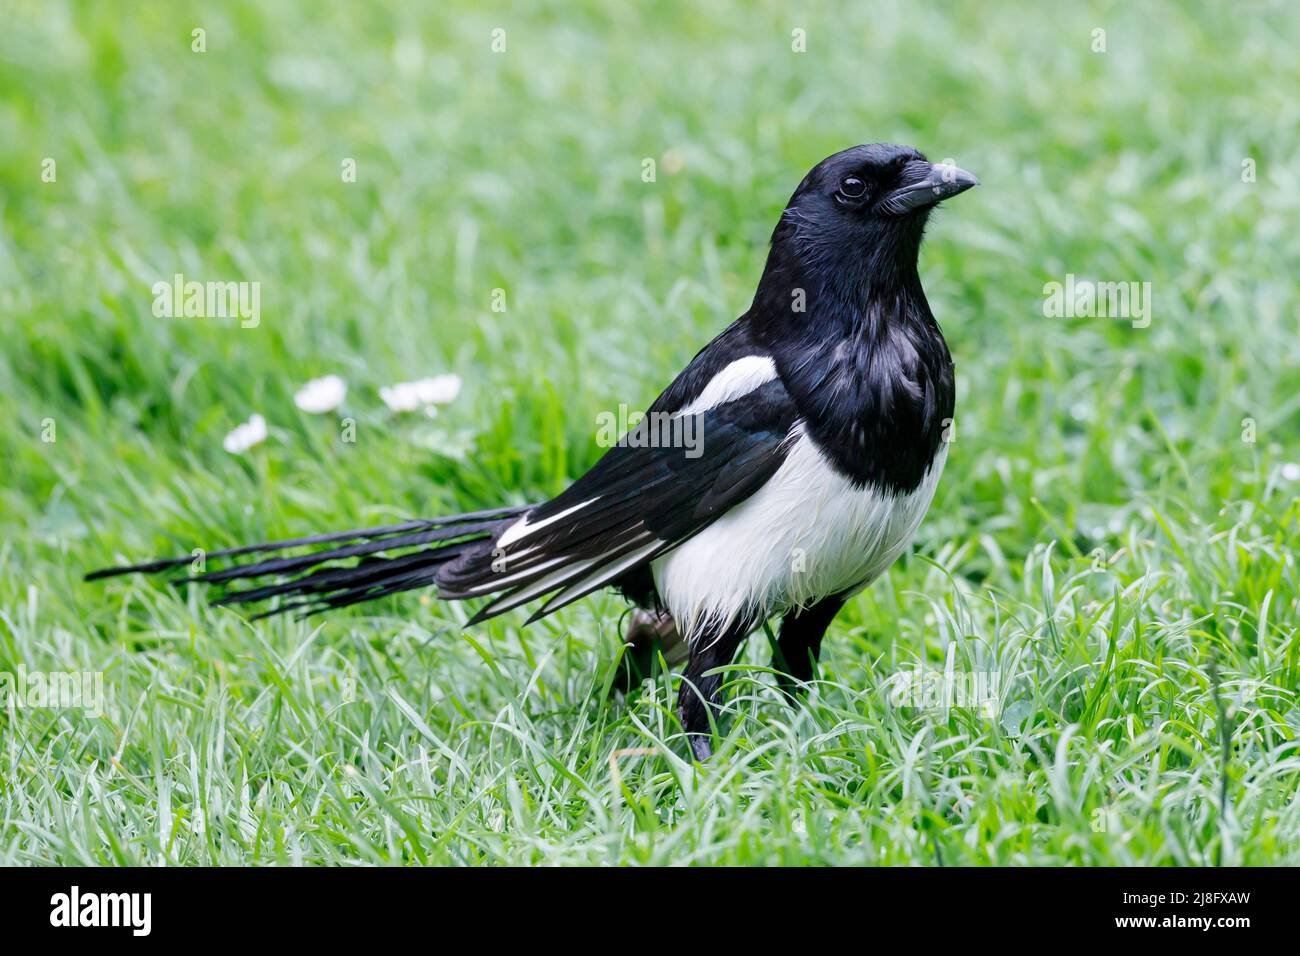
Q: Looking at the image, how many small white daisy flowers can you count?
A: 4